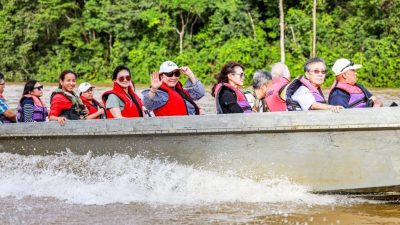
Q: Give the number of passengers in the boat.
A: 11